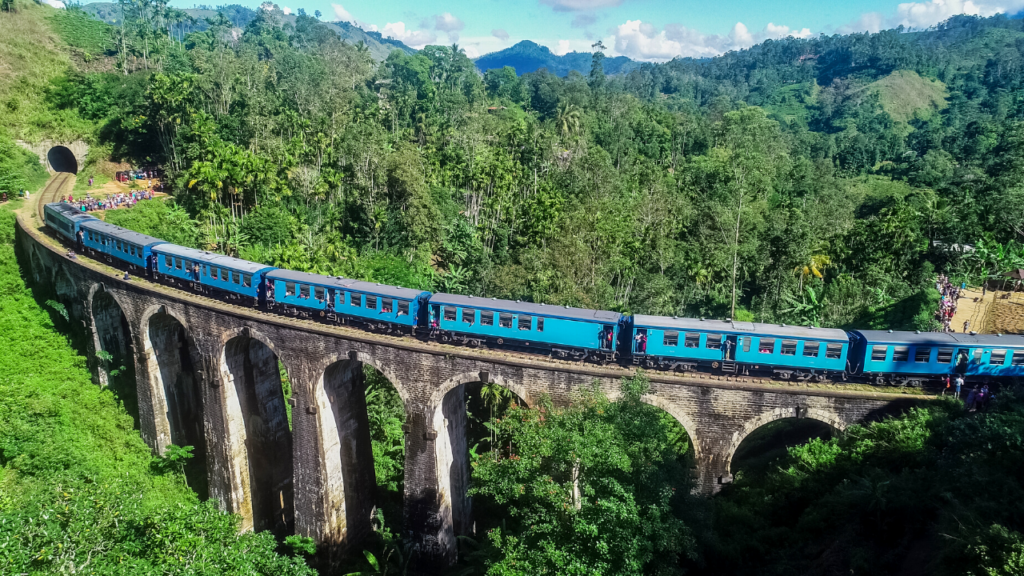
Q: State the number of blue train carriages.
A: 7